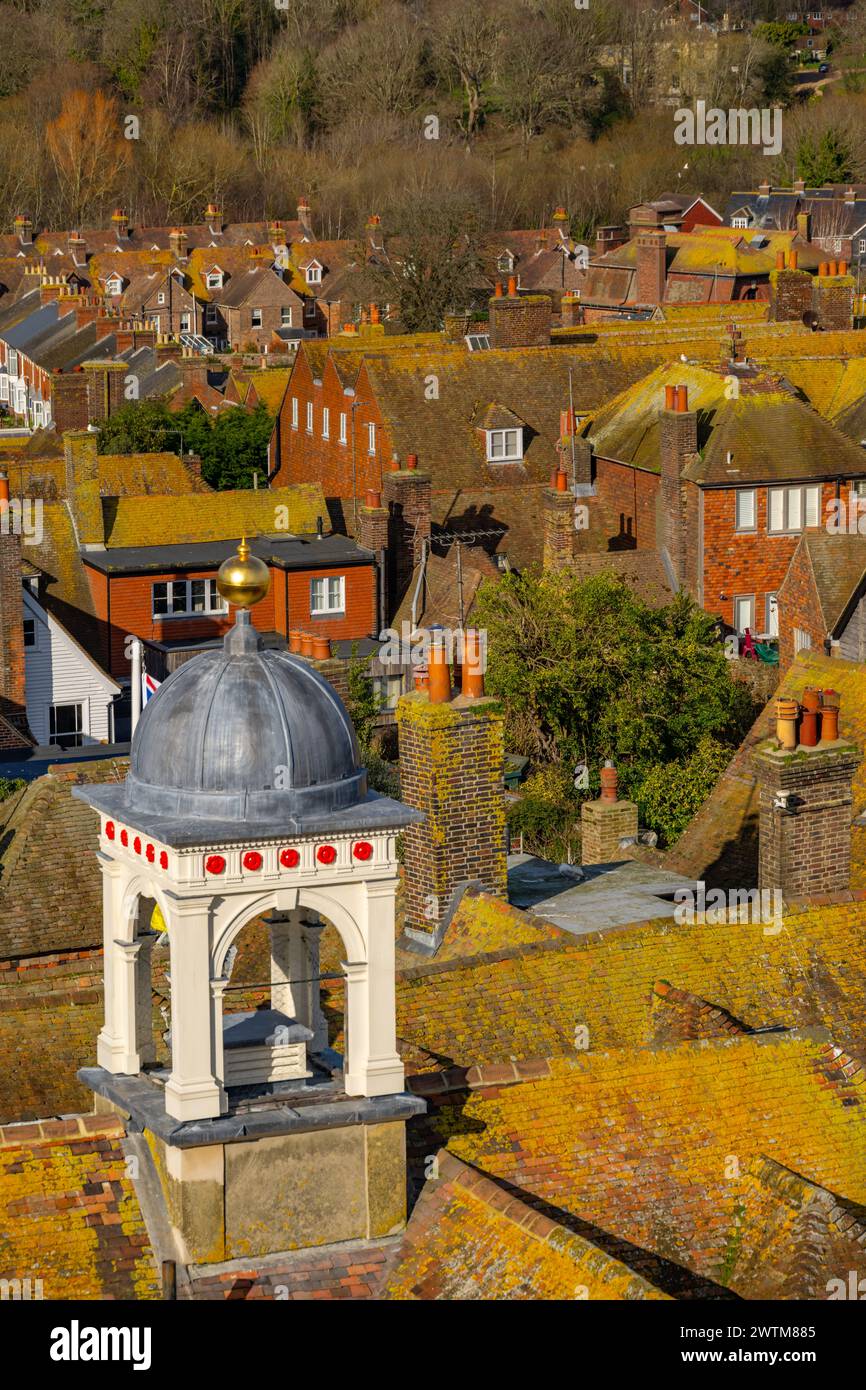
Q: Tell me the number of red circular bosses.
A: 10